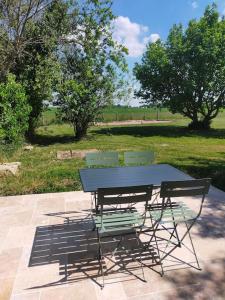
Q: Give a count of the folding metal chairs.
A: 4